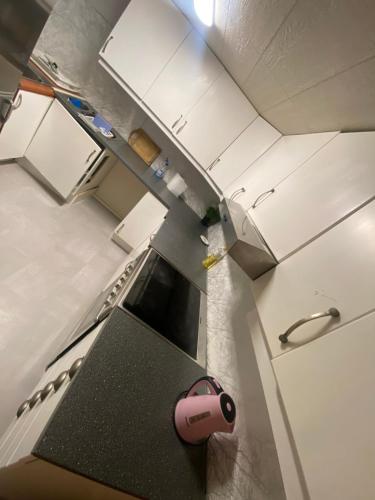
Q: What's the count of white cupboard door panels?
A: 11